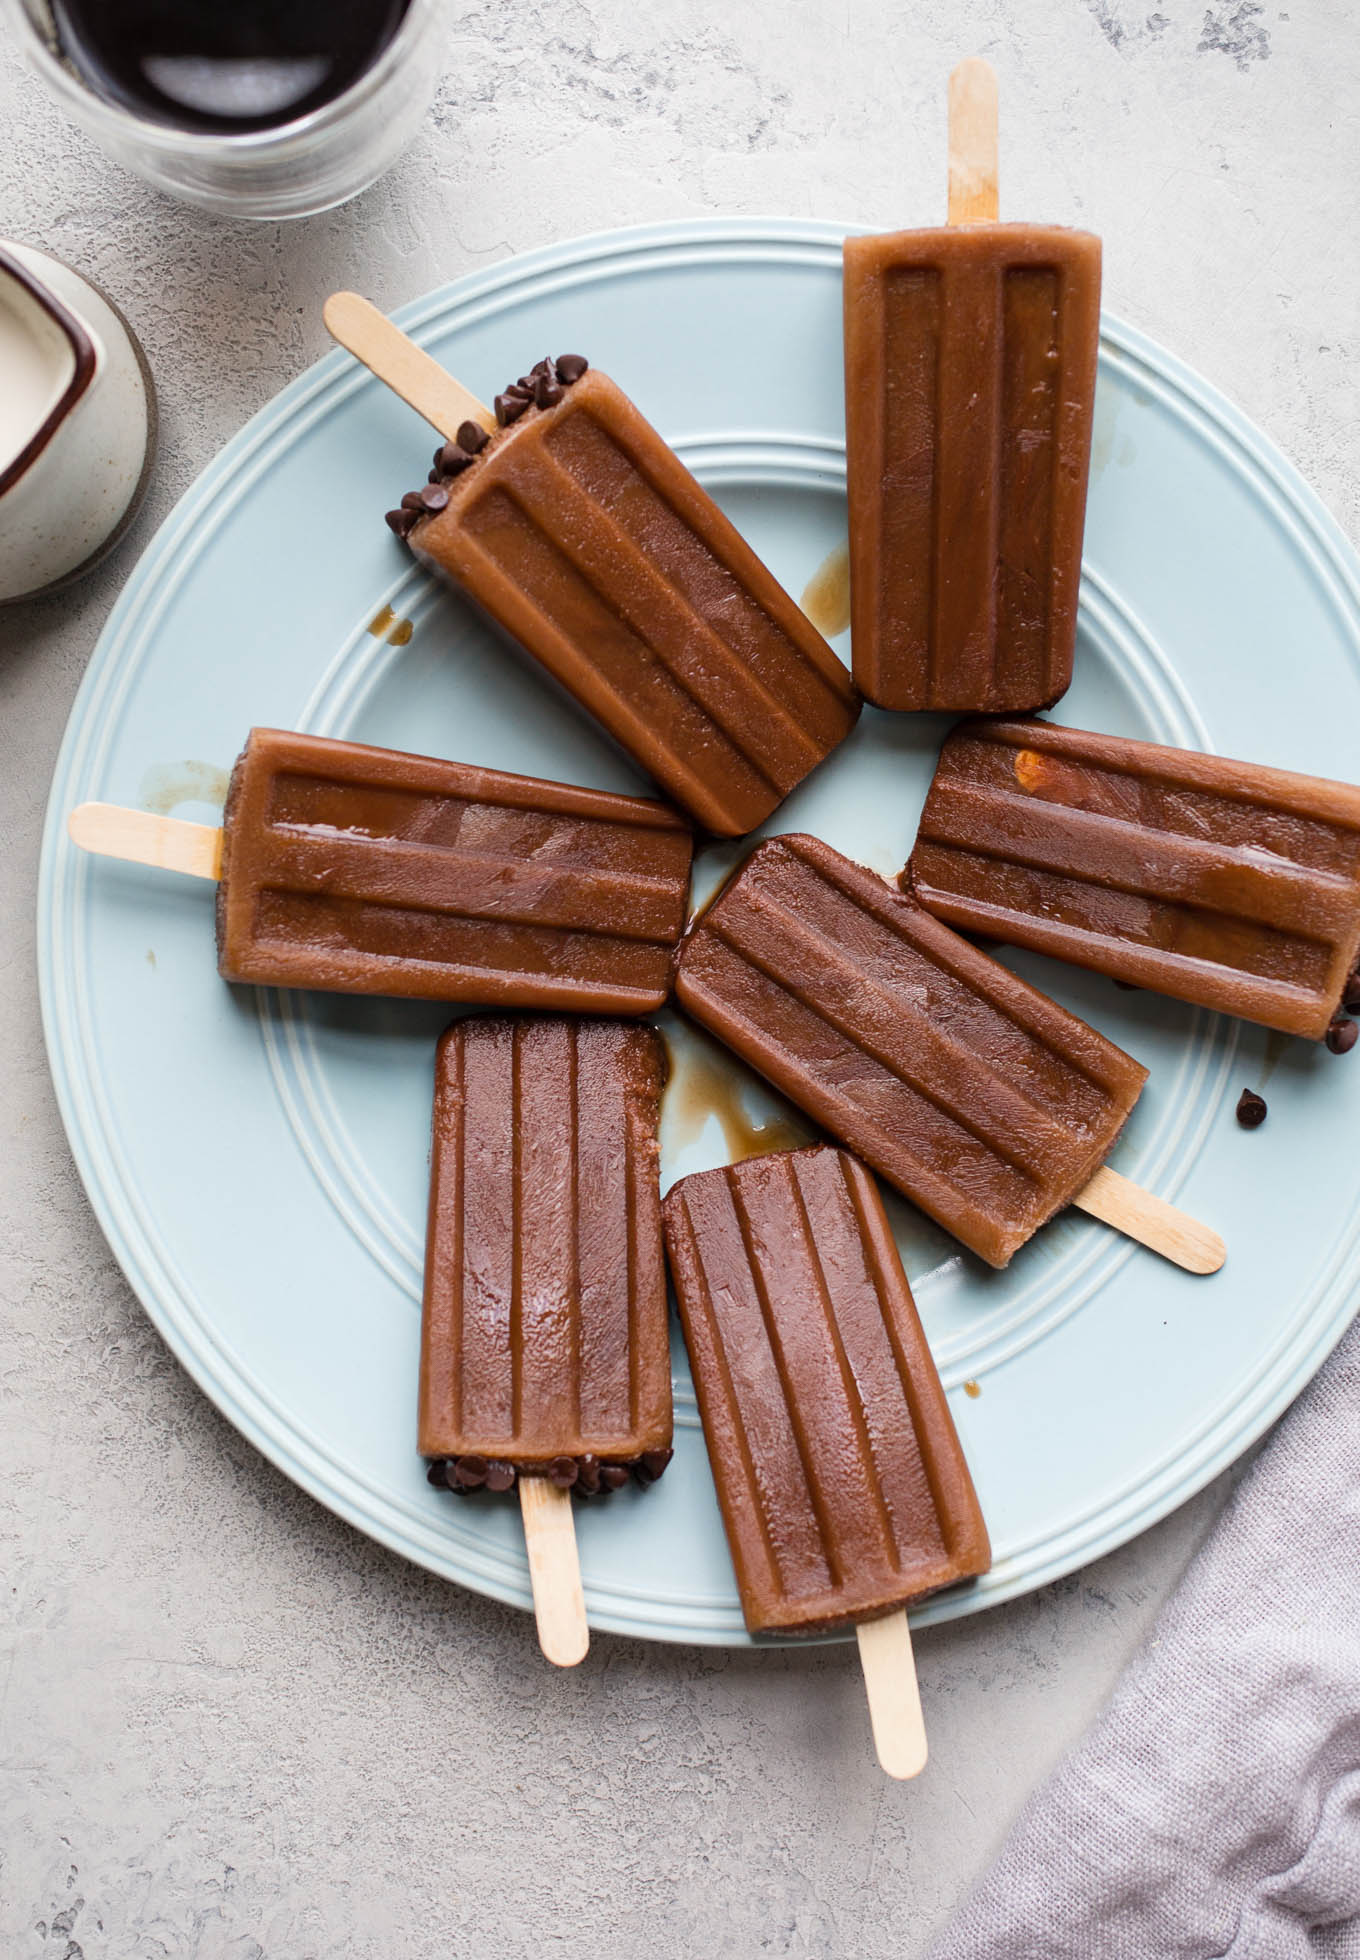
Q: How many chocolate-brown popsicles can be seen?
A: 7